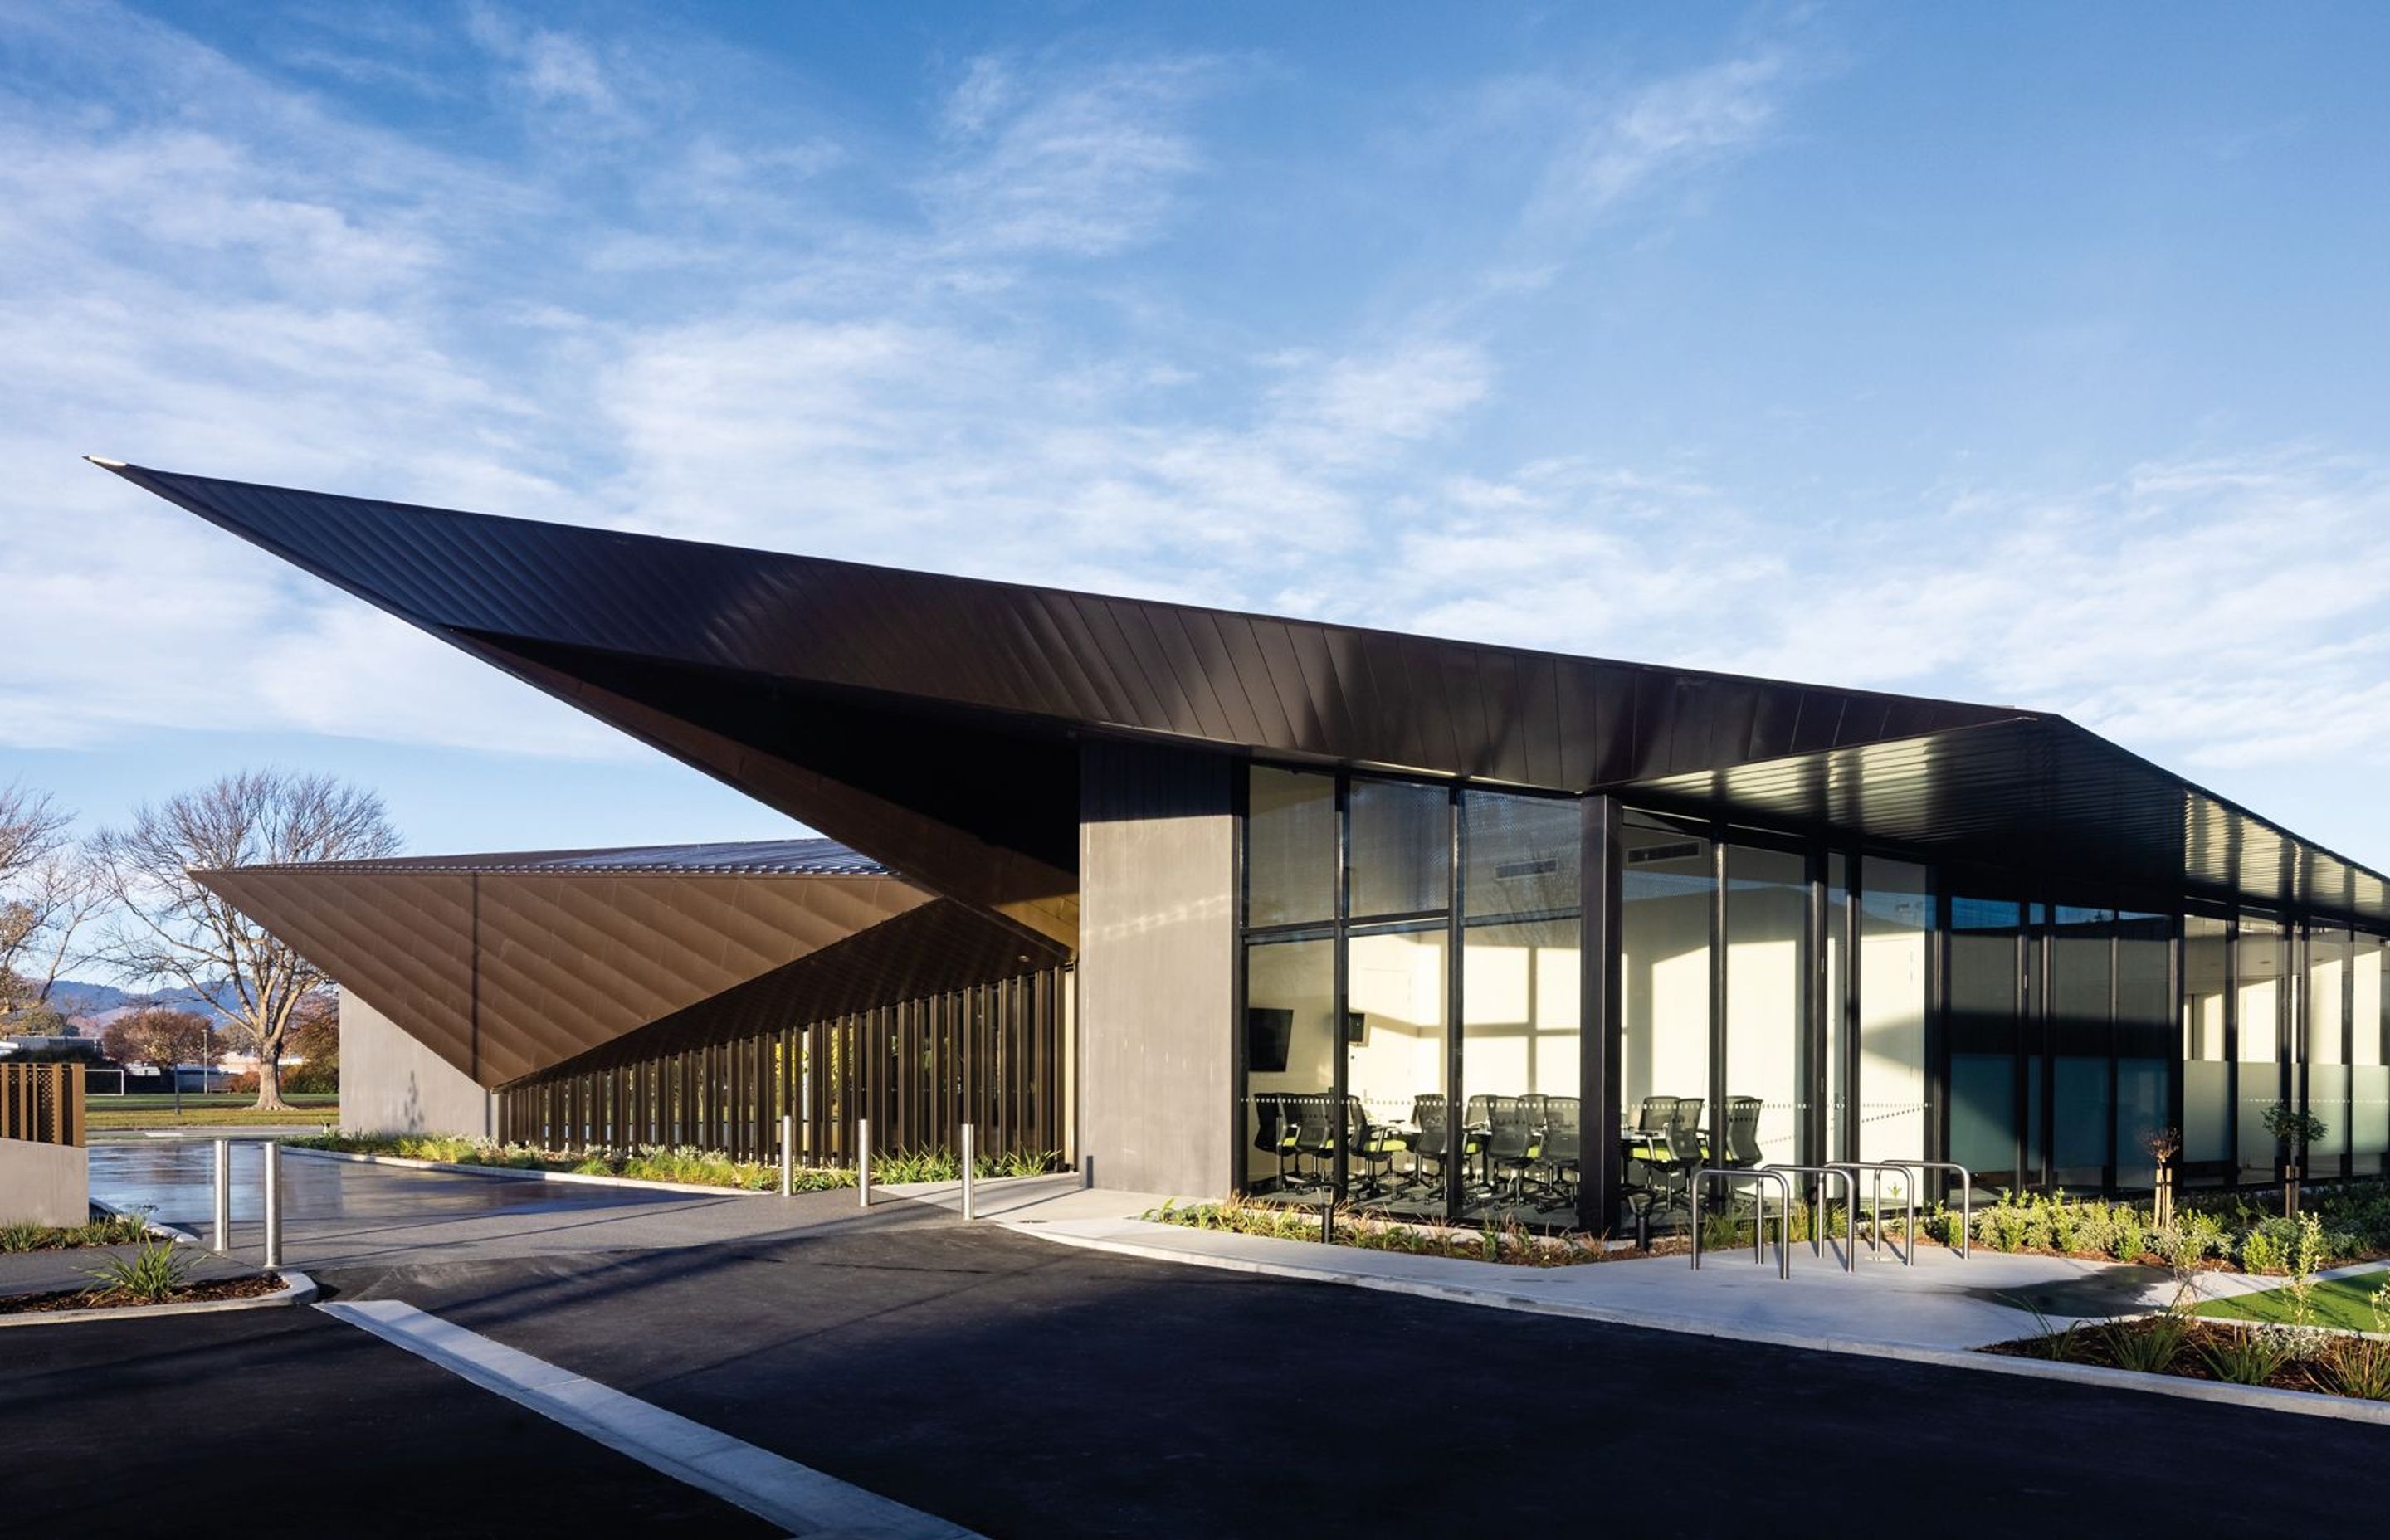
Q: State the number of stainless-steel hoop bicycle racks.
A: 4